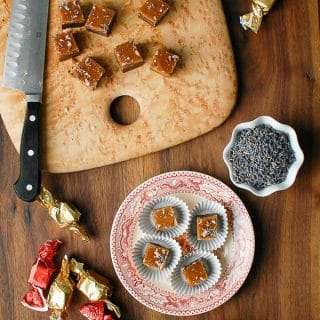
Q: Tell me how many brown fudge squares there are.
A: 11